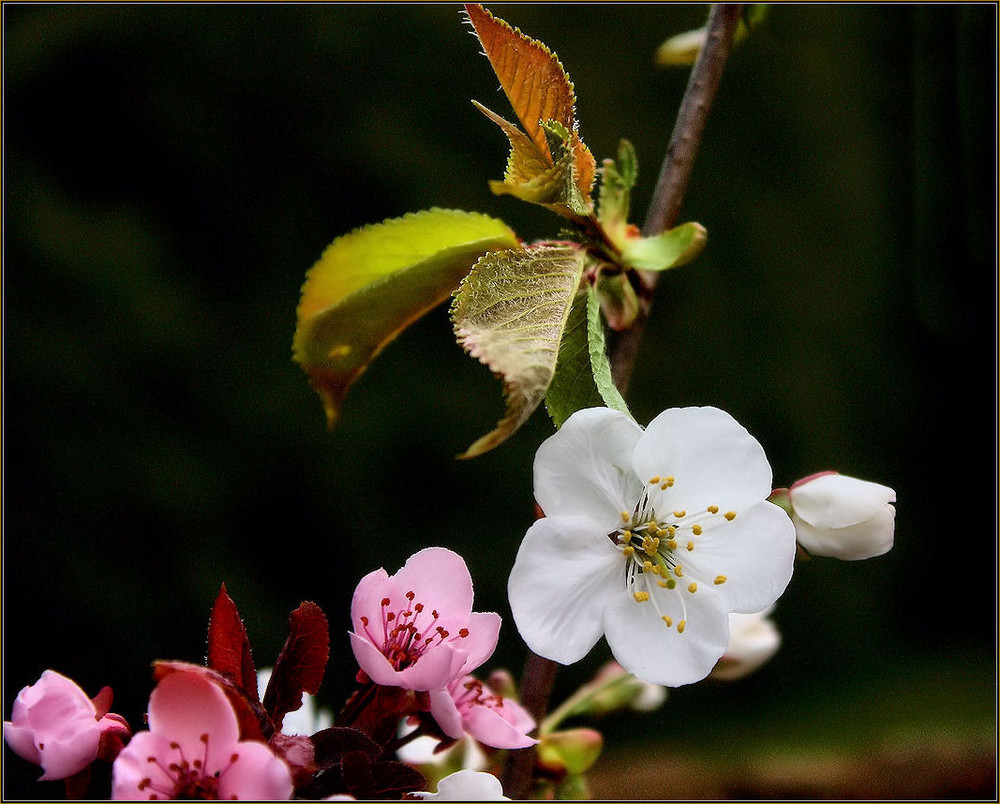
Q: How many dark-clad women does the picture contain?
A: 0